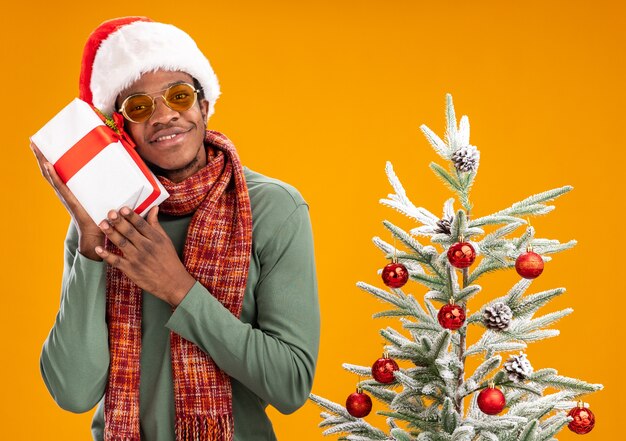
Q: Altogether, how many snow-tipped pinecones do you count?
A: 4